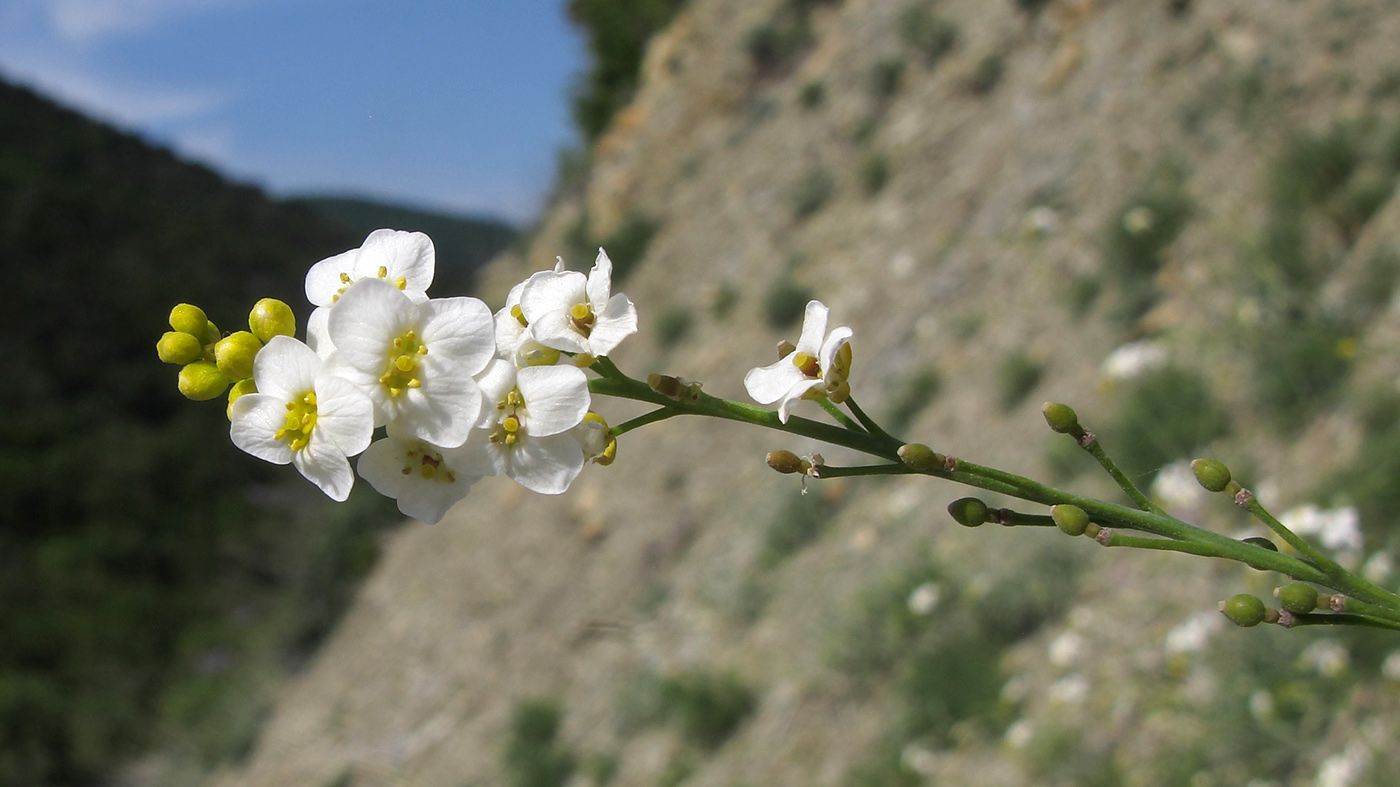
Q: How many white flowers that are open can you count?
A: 8